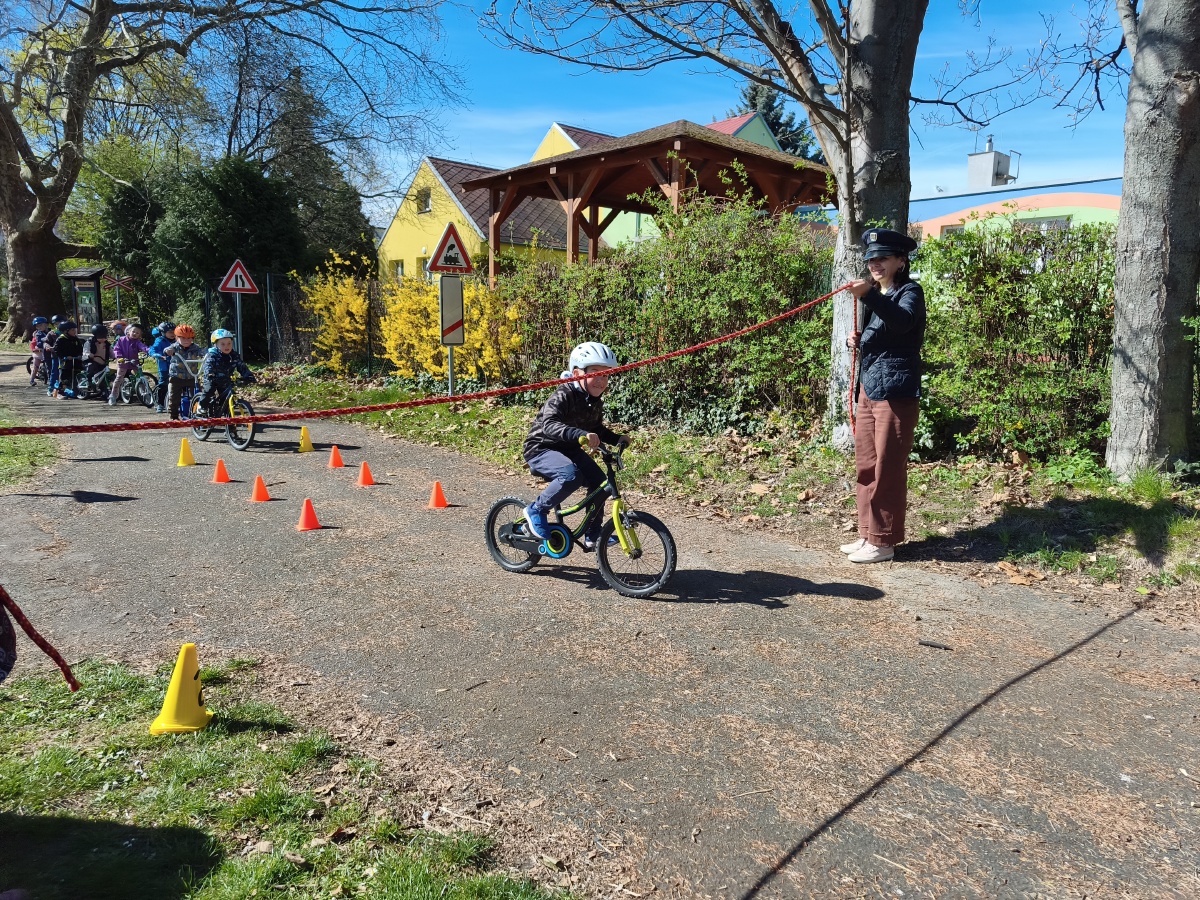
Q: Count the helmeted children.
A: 11